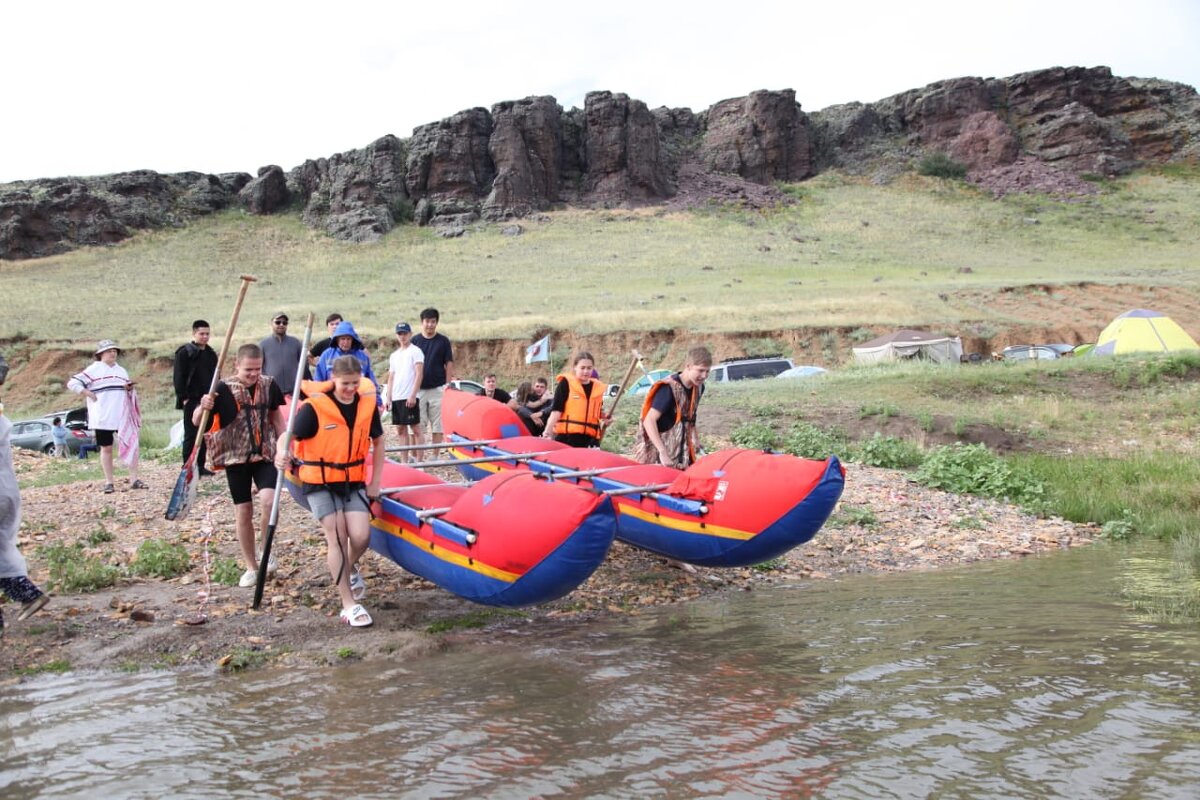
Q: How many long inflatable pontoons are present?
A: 2